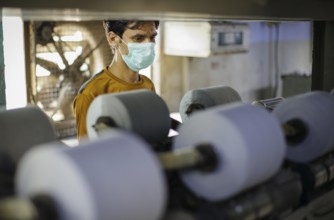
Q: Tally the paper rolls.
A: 6